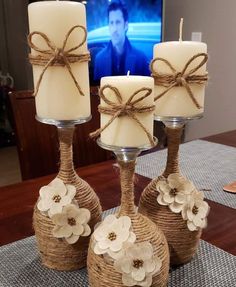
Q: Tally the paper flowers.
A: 6